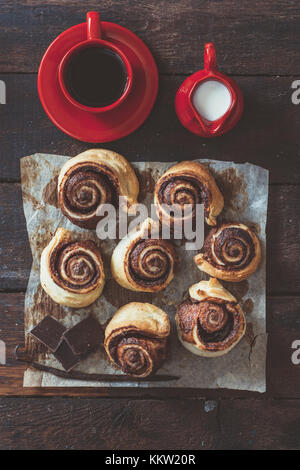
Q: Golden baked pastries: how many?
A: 7